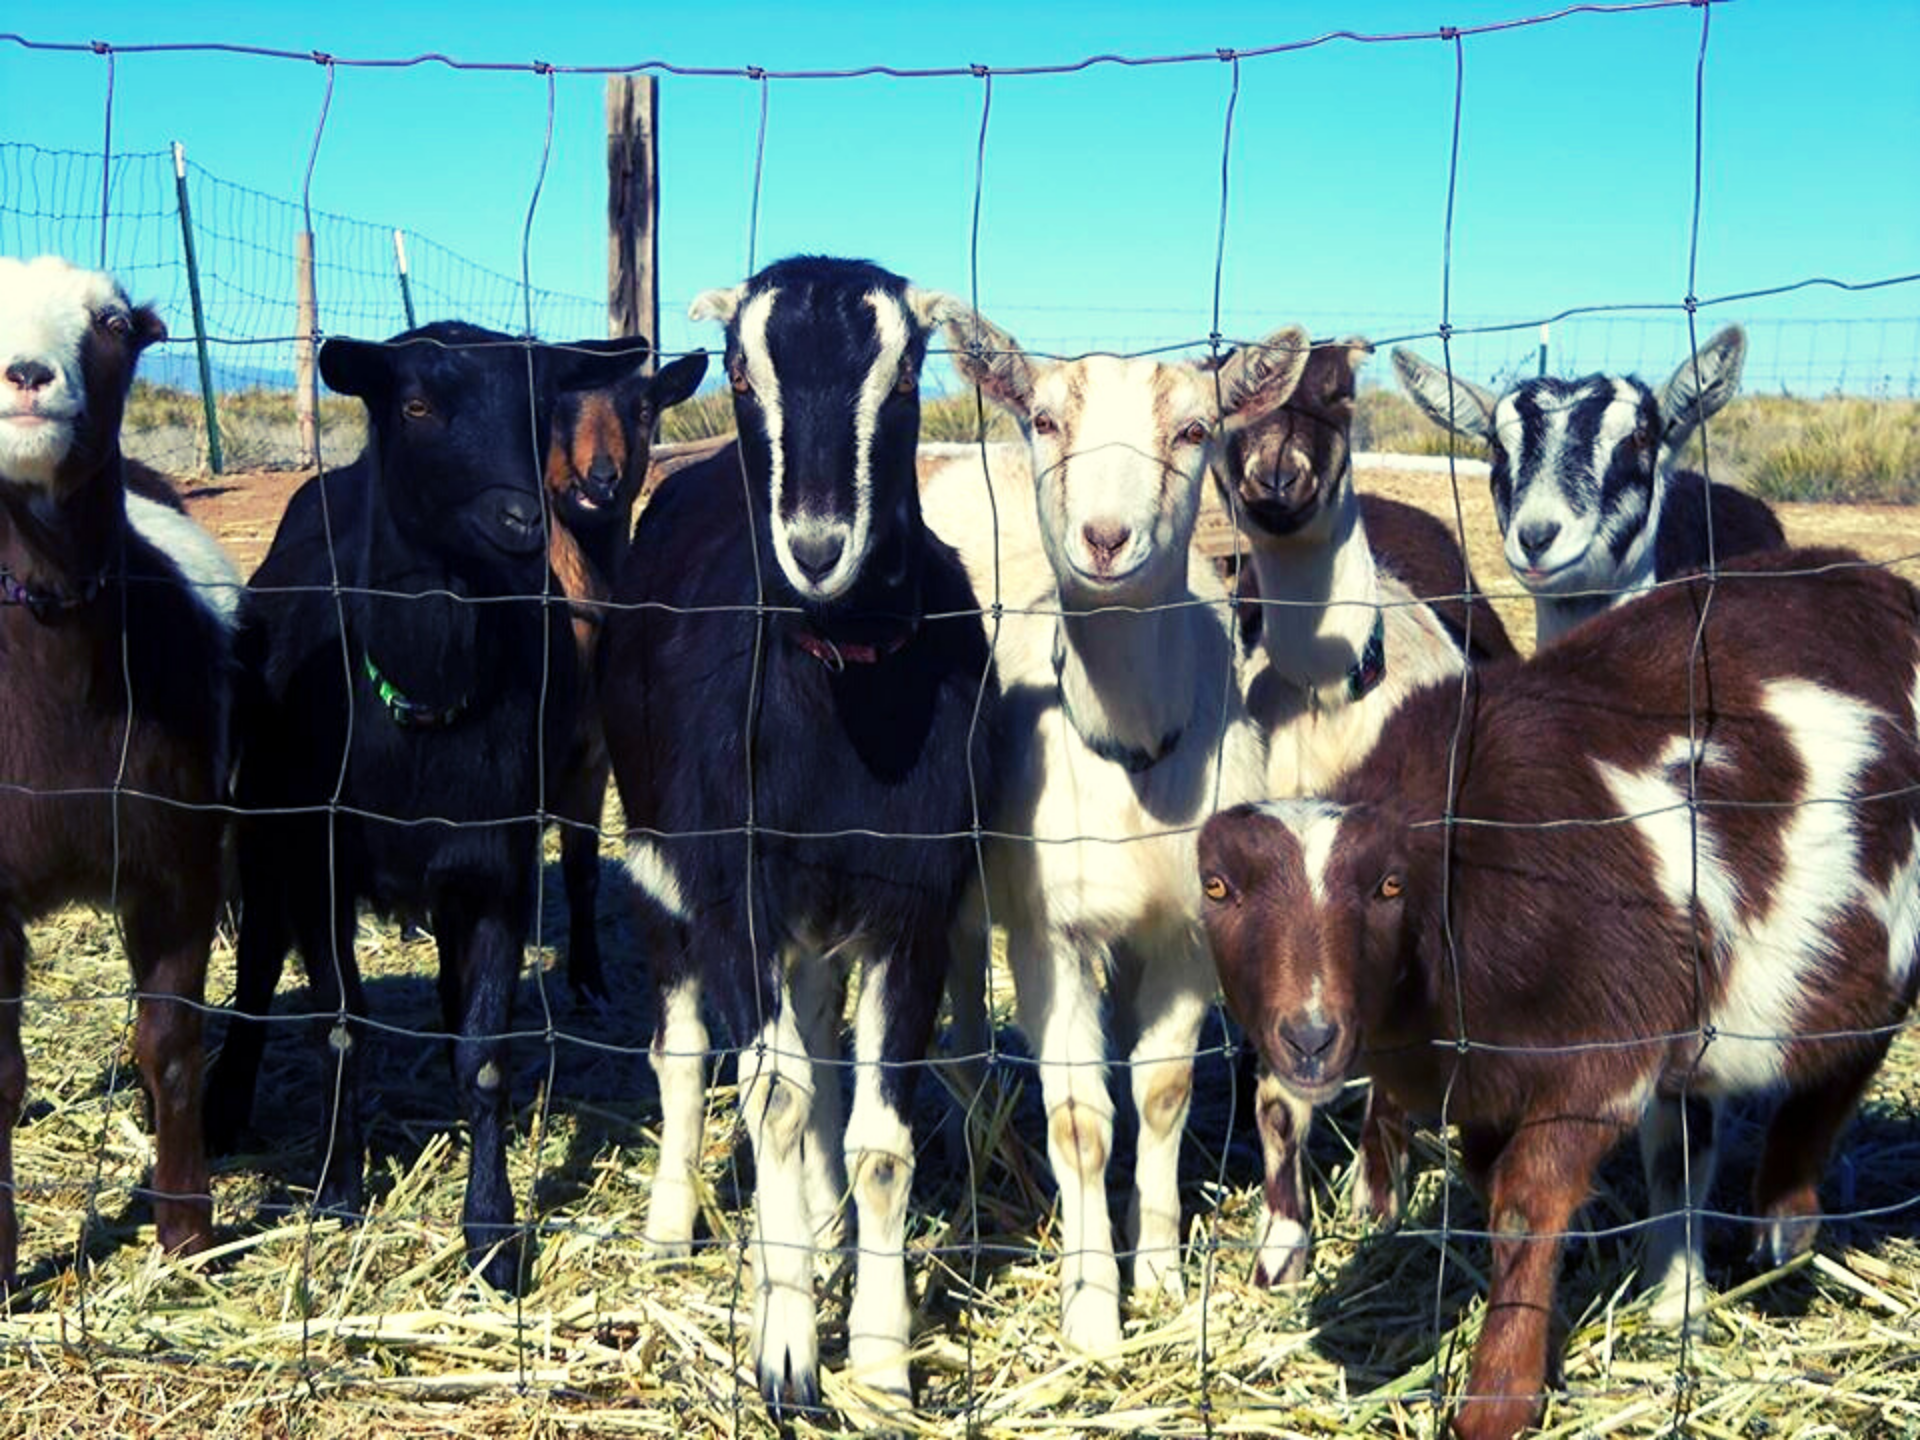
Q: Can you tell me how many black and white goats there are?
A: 2